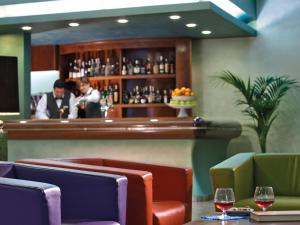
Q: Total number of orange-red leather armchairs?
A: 1